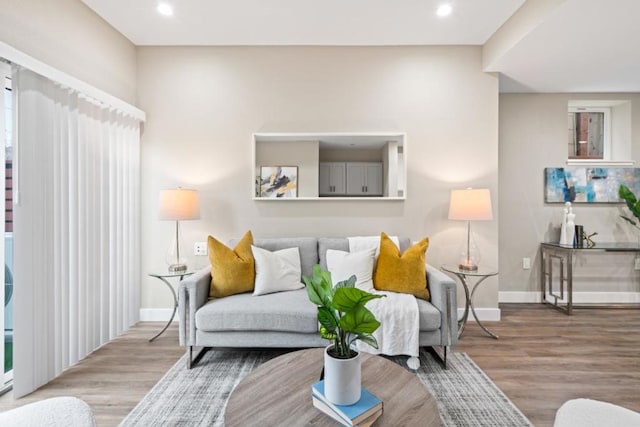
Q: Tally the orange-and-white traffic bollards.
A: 0